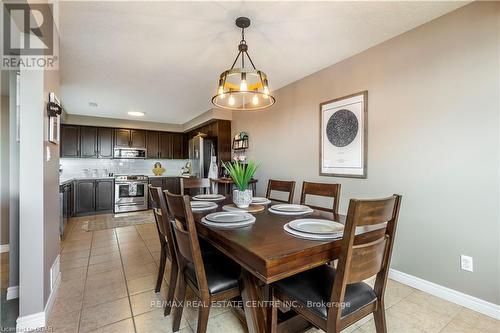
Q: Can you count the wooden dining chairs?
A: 6